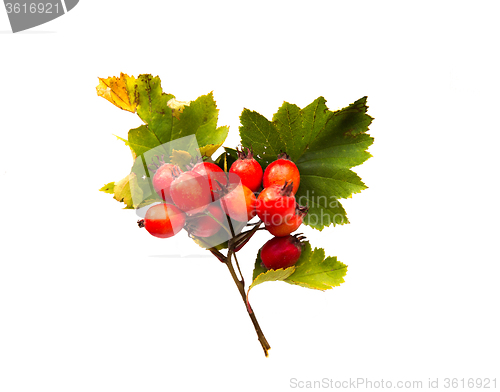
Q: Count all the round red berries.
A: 11